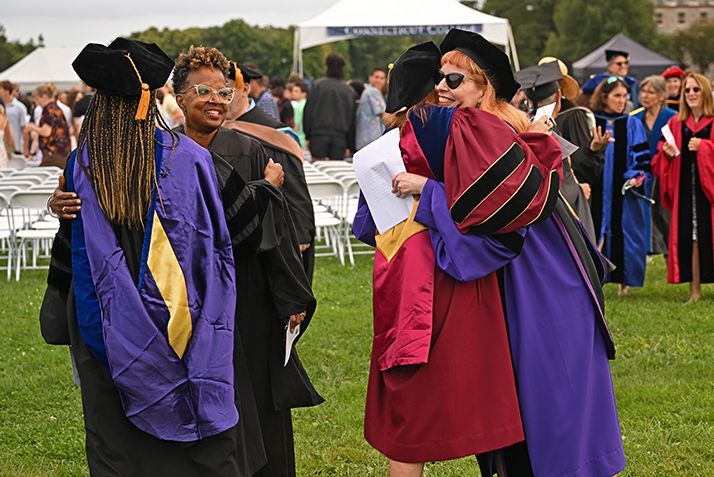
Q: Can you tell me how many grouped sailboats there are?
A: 0